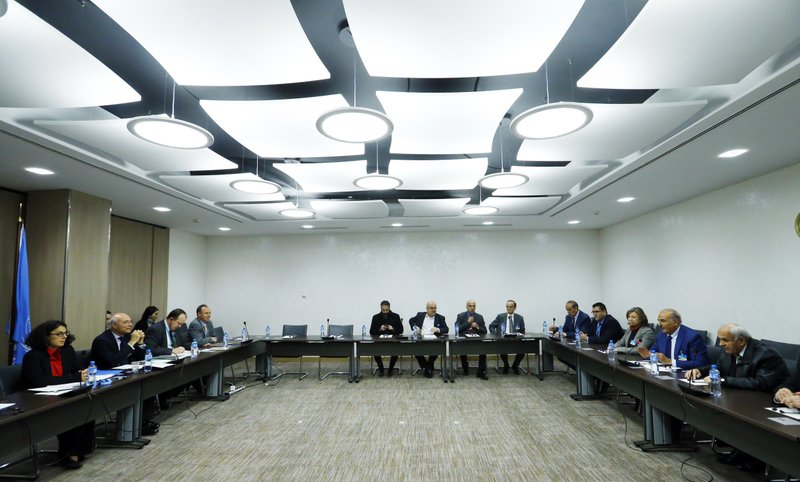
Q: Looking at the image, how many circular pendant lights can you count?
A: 8